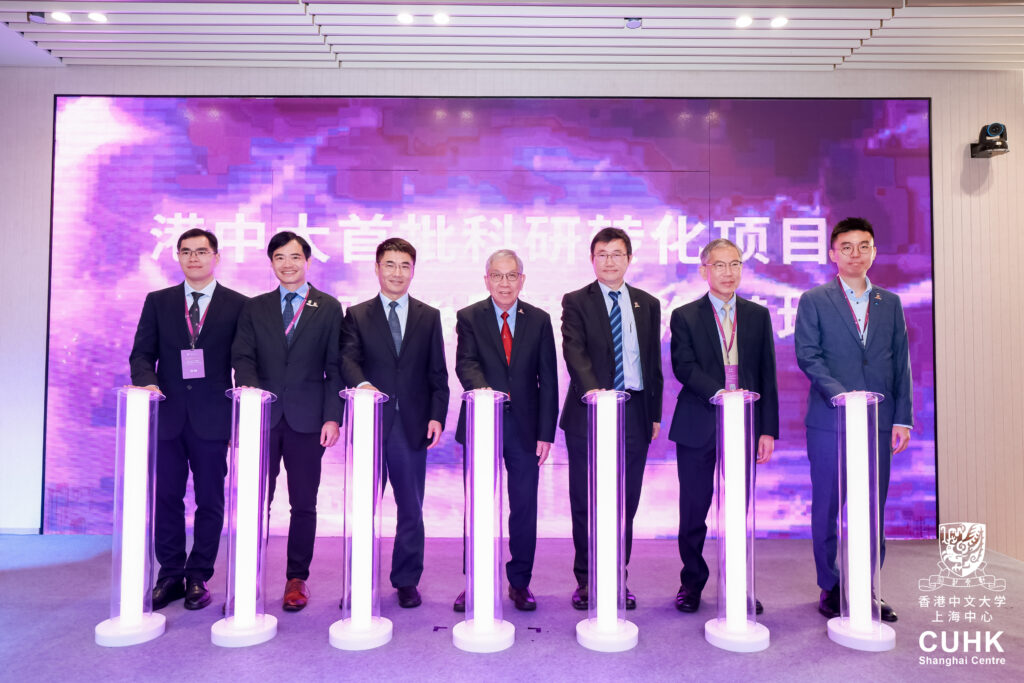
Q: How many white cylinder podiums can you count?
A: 7